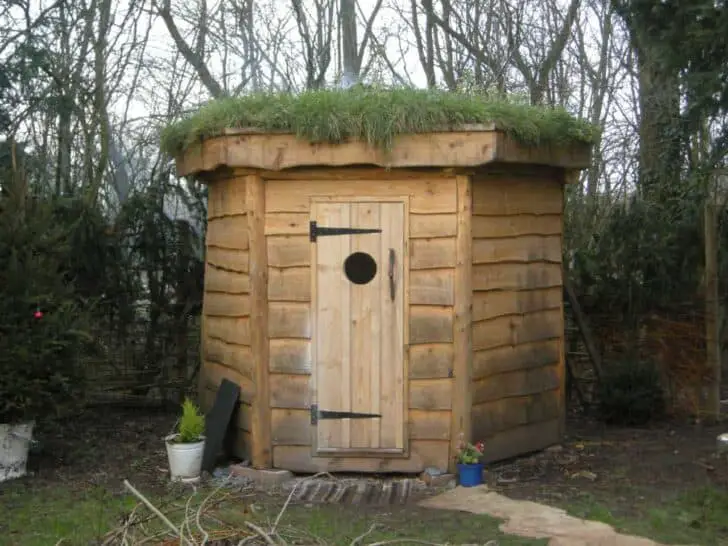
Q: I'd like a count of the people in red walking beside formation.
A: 0